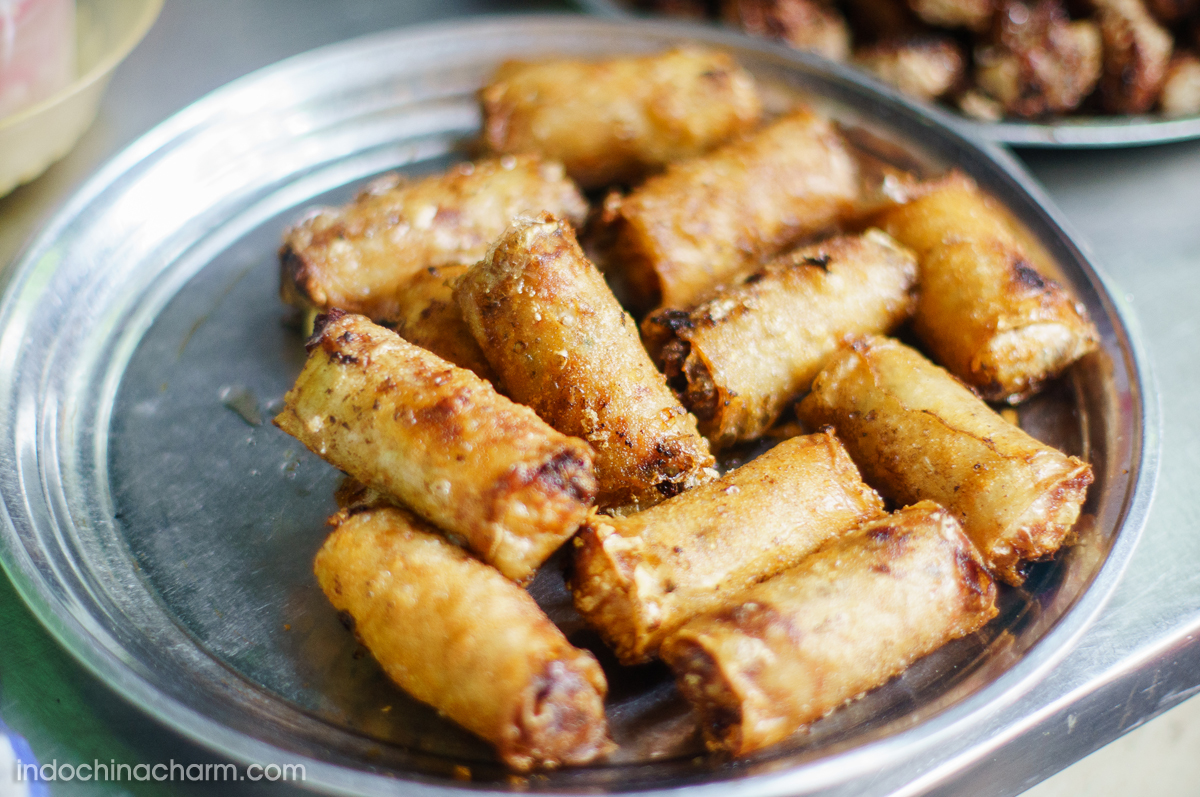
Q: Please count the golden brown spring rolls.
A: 12